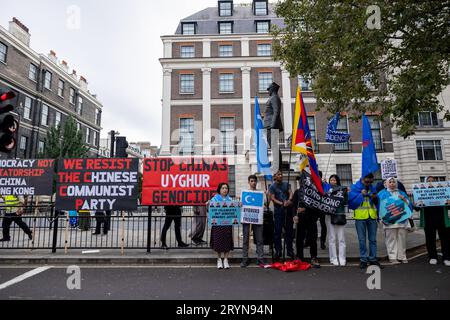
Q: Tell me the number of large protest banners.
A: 3